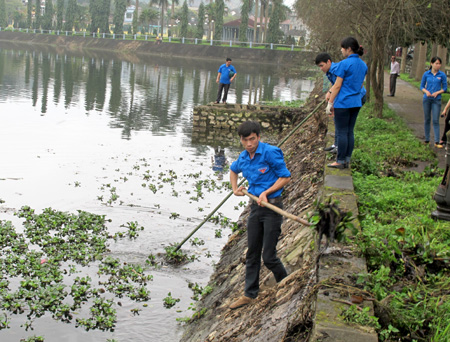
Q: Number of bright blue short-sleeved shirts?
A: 5